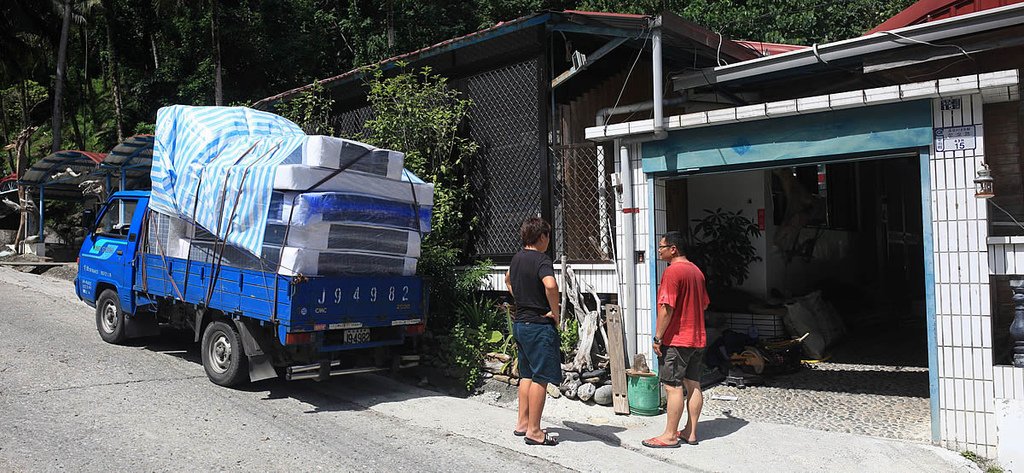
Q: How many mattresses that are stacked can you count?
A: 5